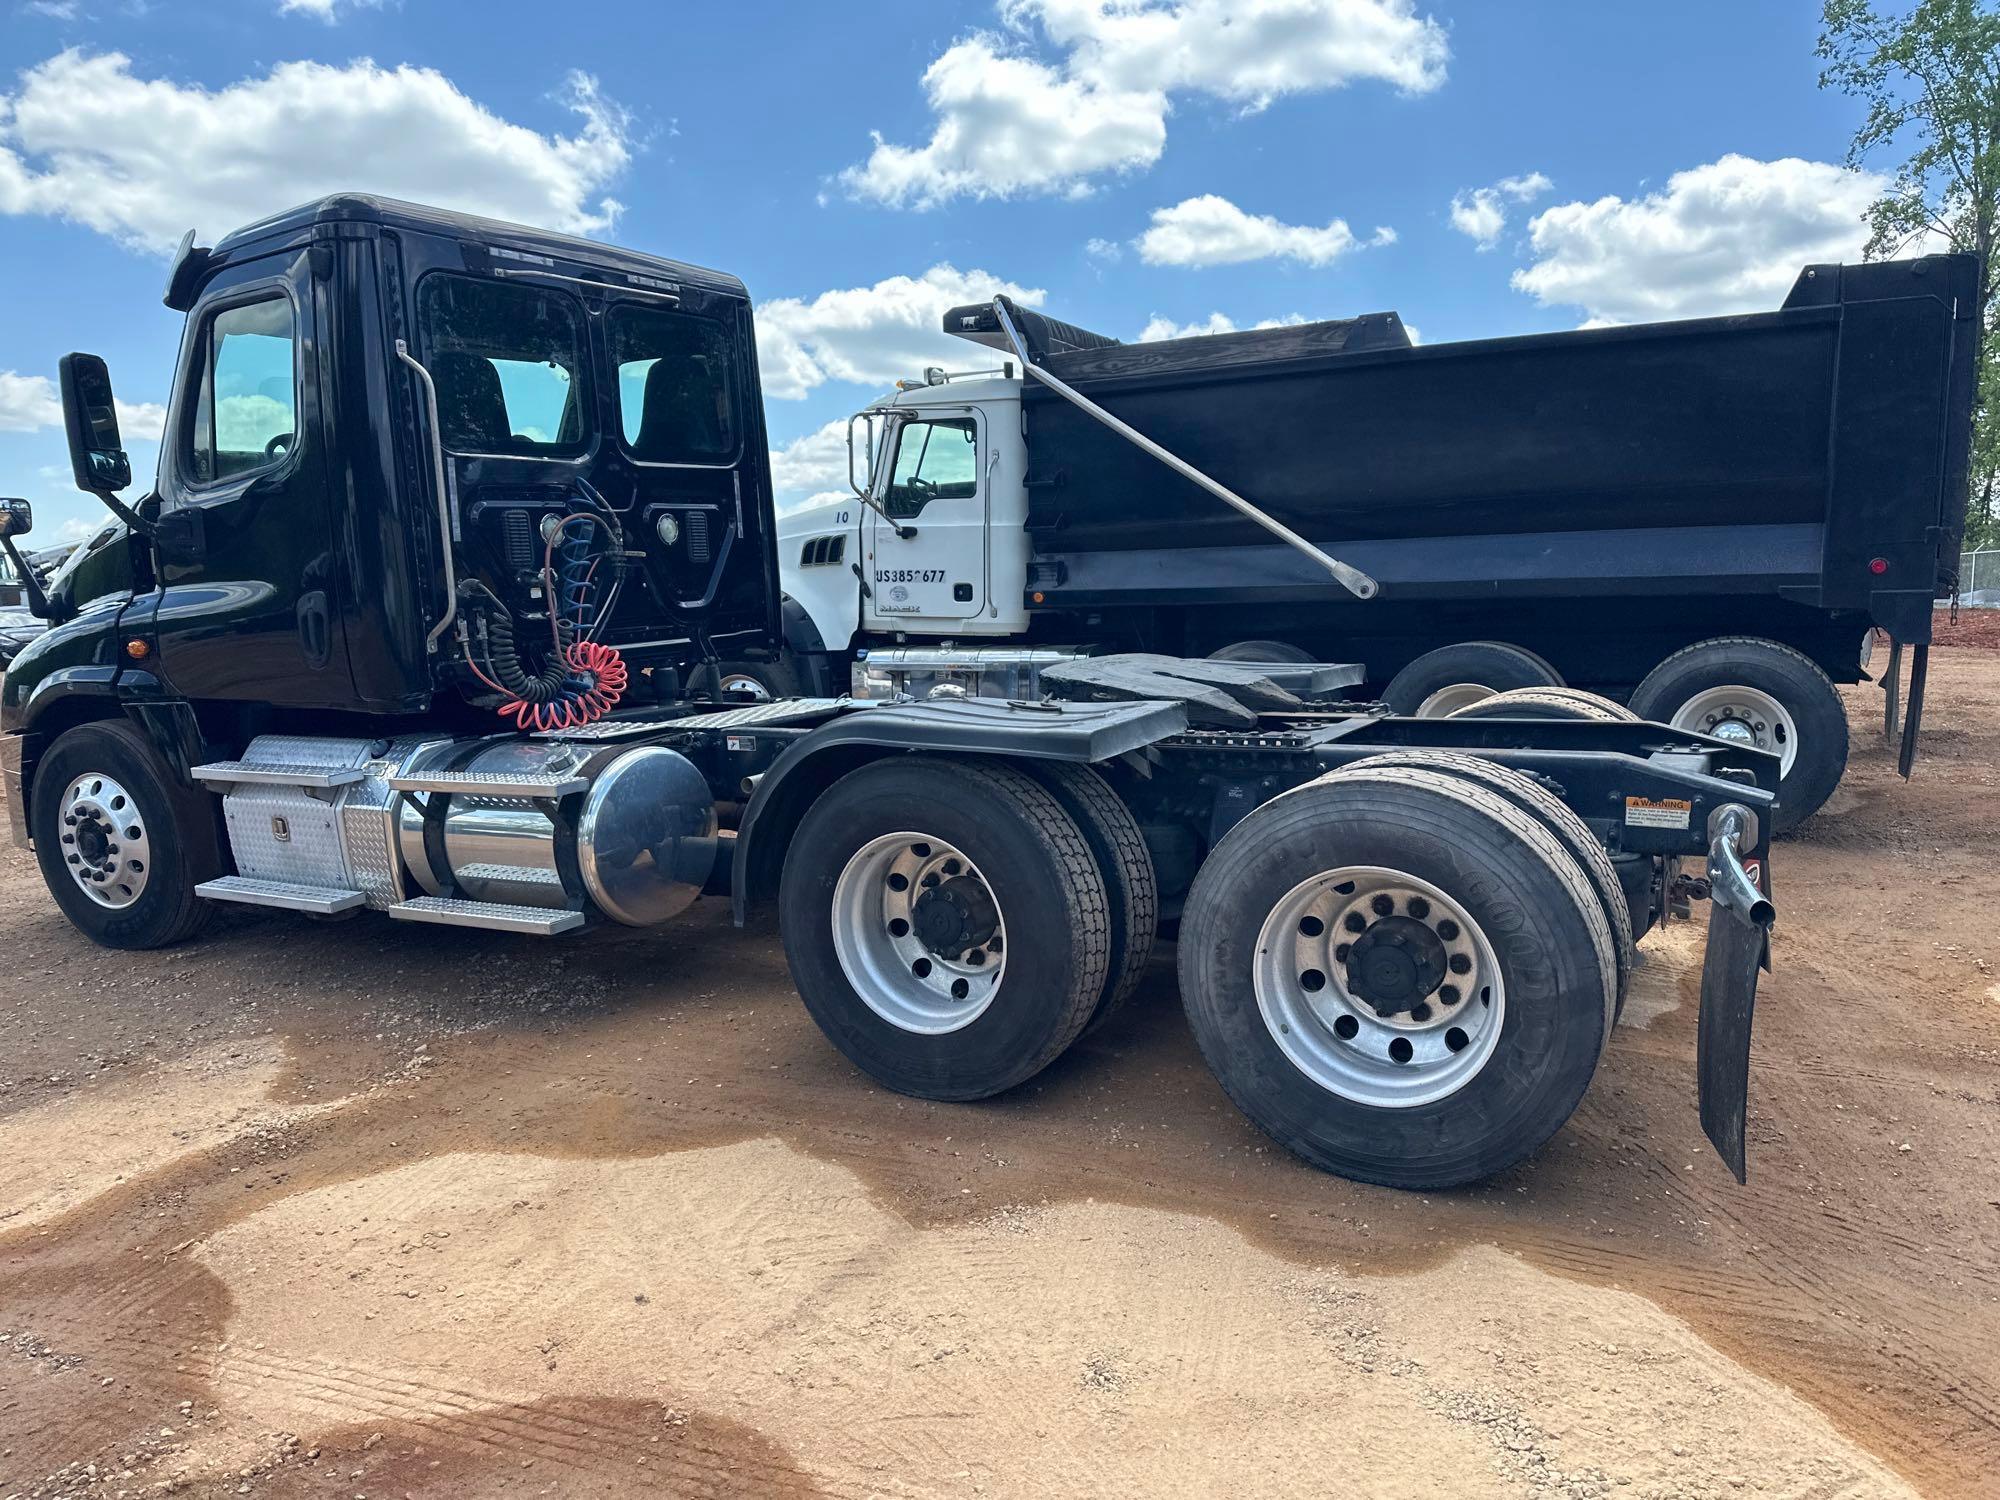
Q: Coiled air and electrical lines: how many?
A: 3